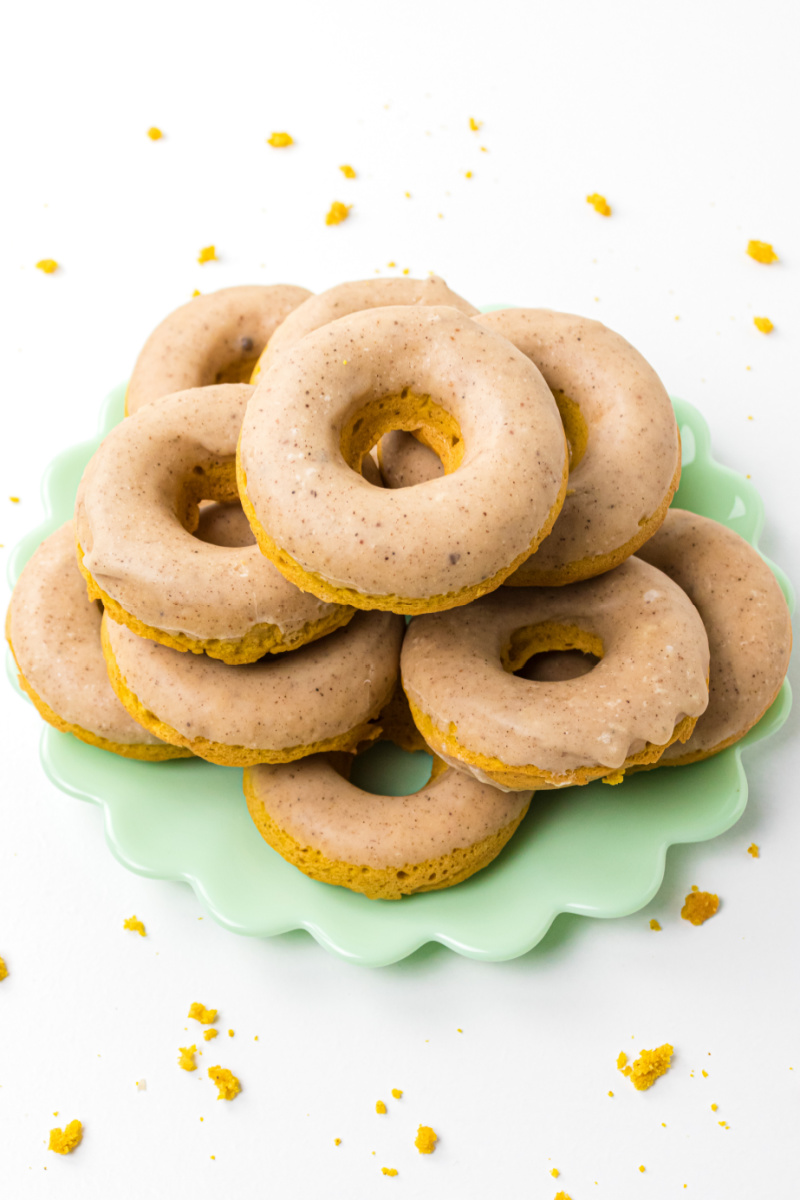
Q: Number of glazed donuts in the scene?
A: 10